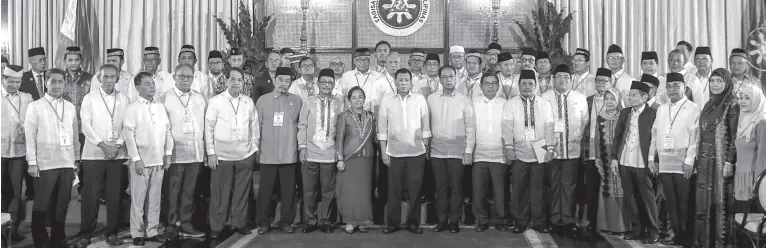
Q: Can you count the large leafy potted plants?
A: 2